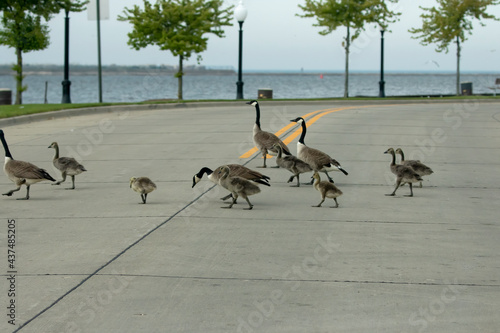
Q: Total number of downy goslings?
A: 7